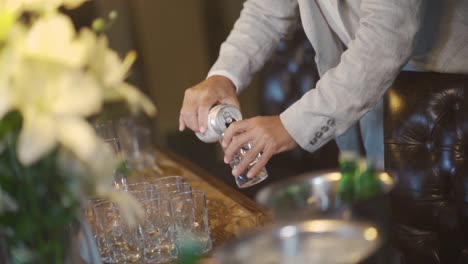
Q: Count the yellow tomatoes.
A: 0